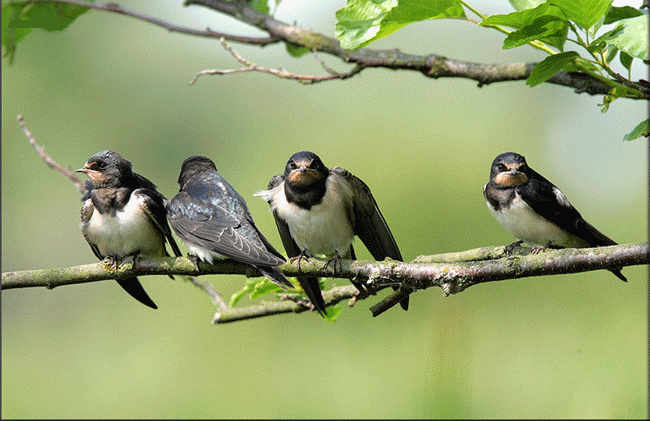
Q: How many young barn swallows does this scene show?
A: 4